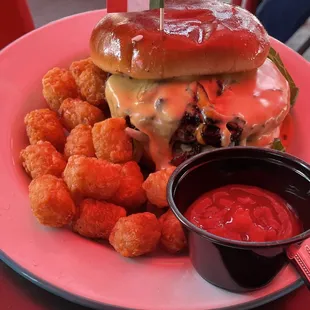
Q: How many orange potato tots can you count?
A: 14